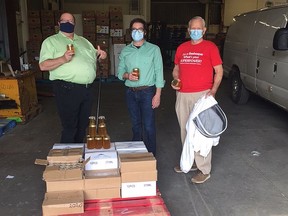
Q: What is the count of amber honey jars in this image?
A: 10